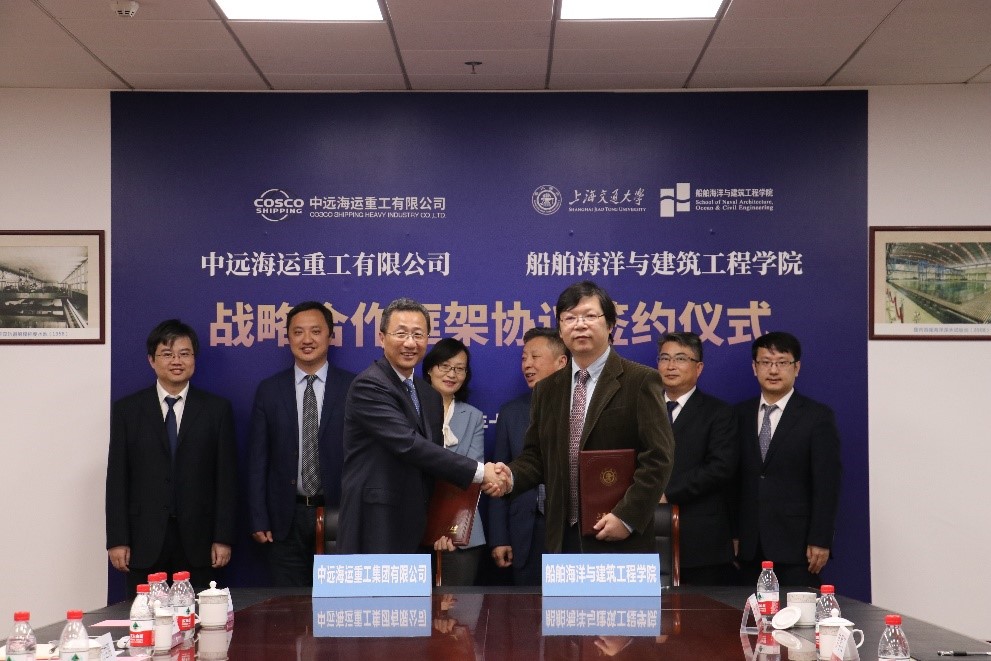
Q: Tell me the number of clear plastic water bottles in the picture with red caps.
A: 10